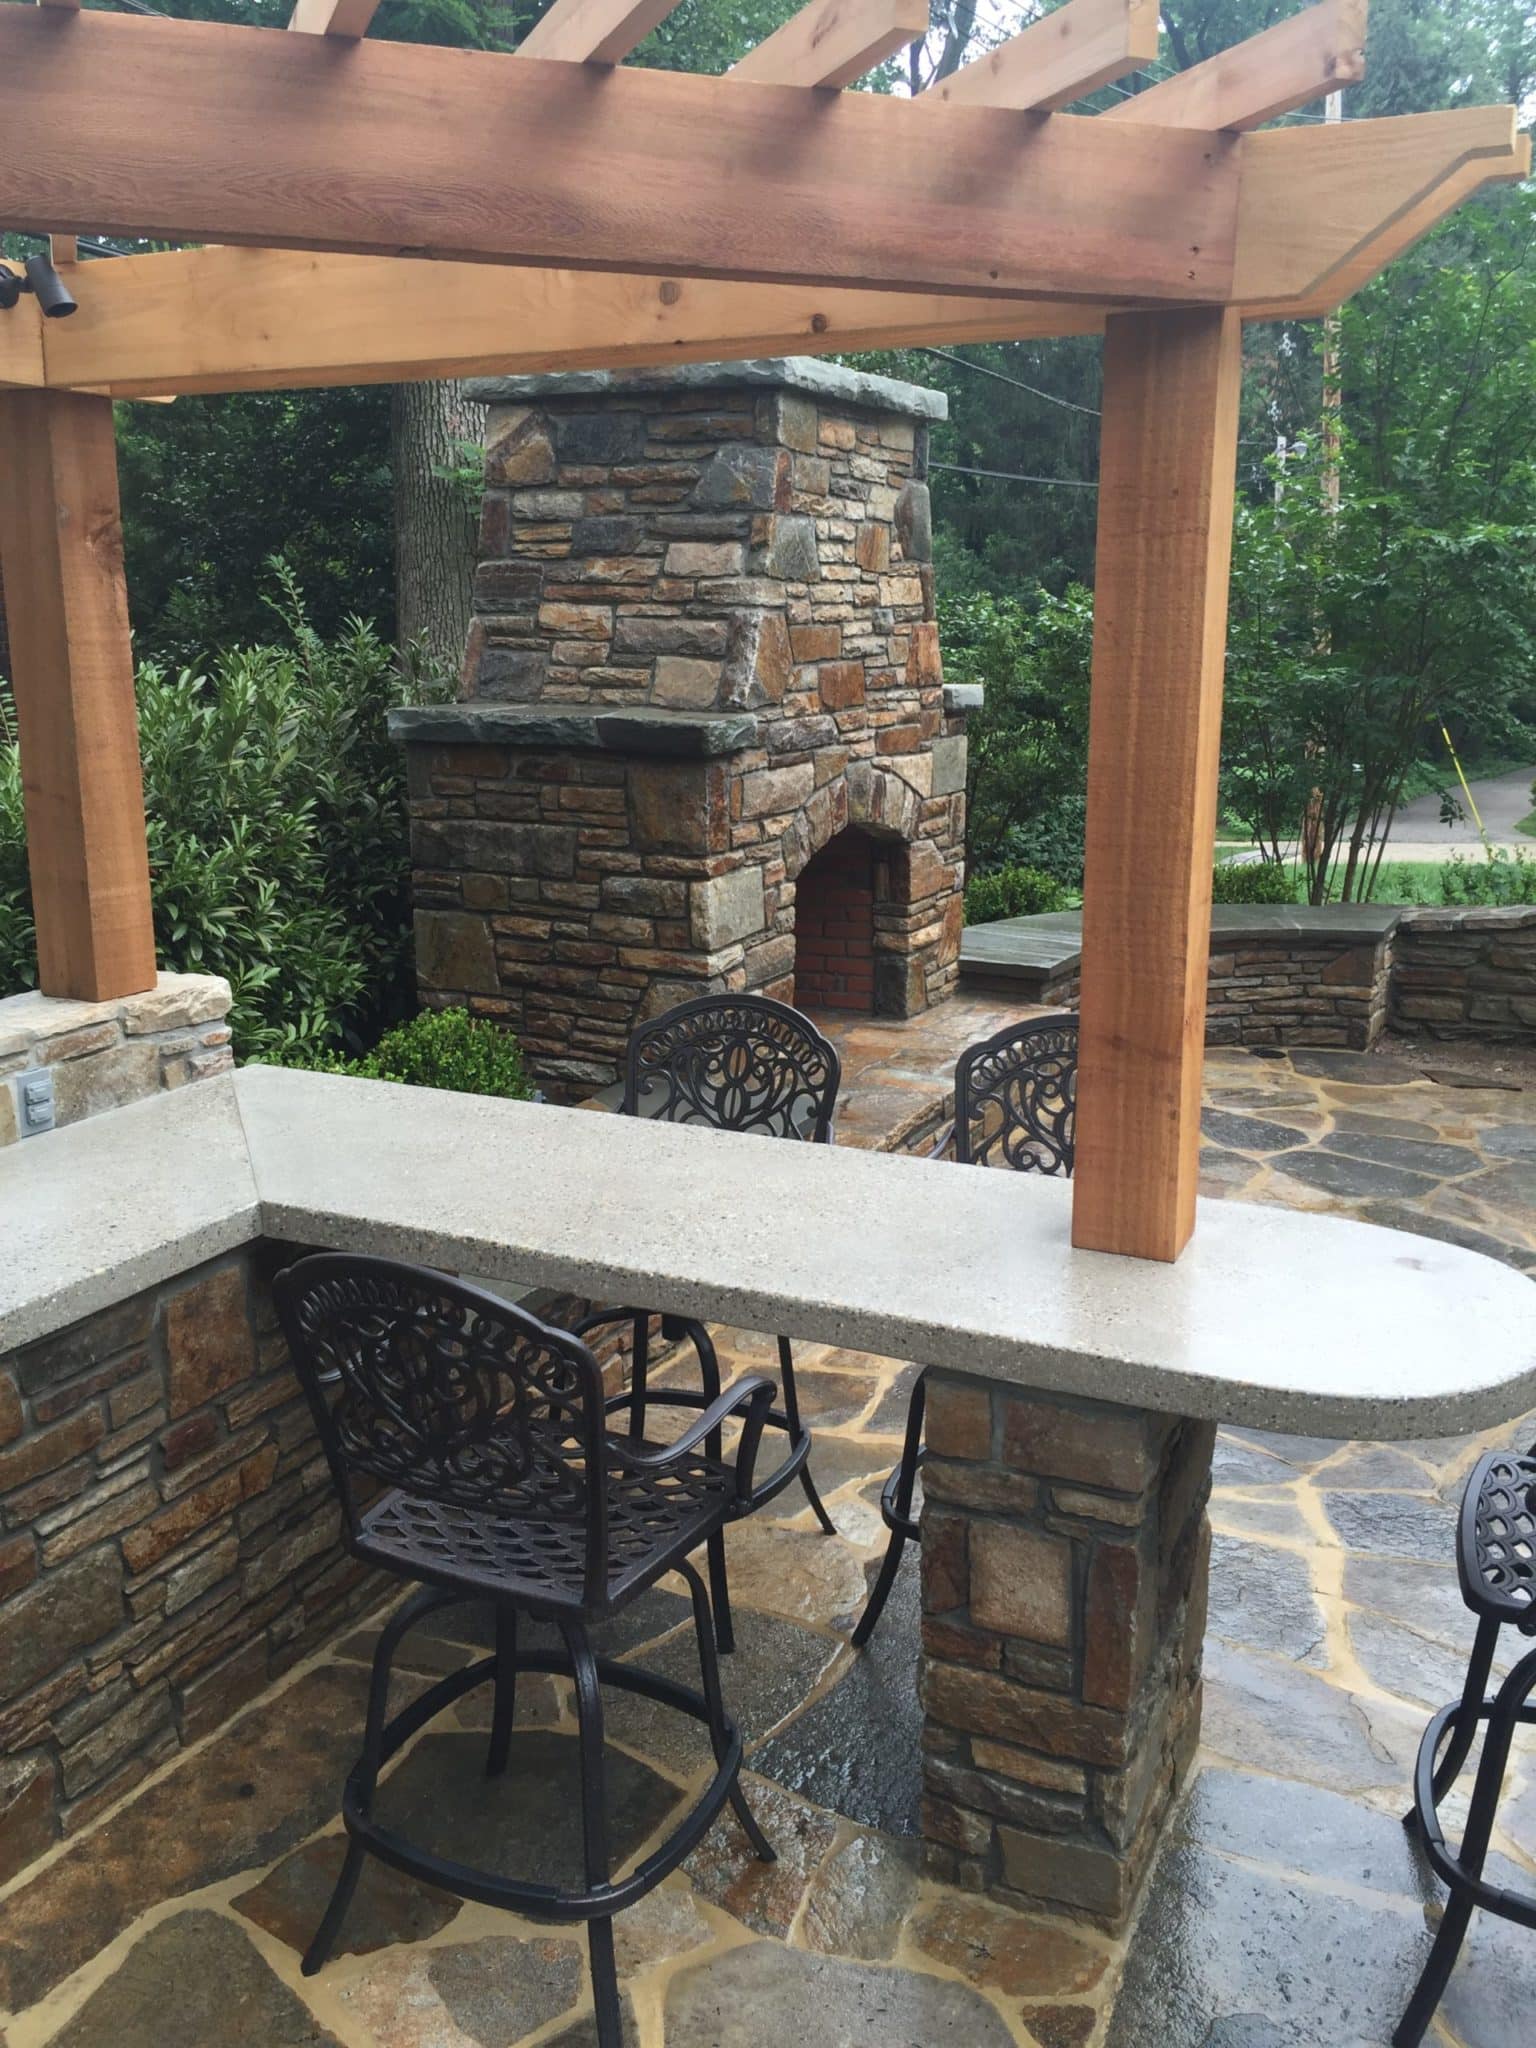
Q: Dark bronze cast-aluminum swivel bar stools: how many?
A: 4